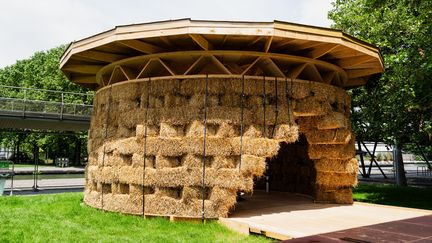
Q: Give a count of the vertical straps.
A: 7